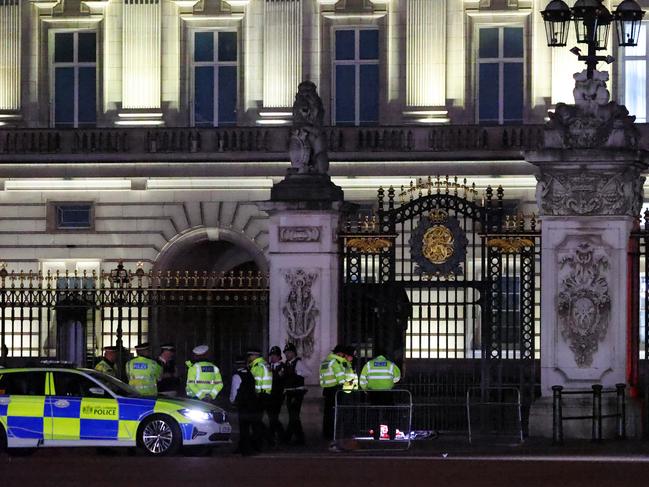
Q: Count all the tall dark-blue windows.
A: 4